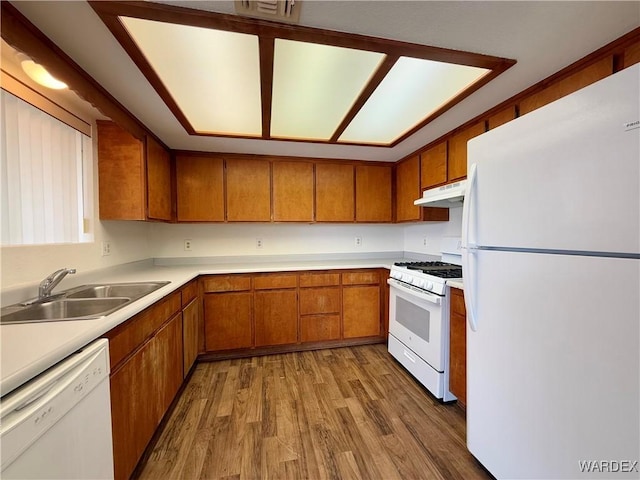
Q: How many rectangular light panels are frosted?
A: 3